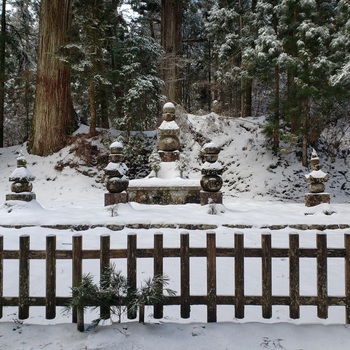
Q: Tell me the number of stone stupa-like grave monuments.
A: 5